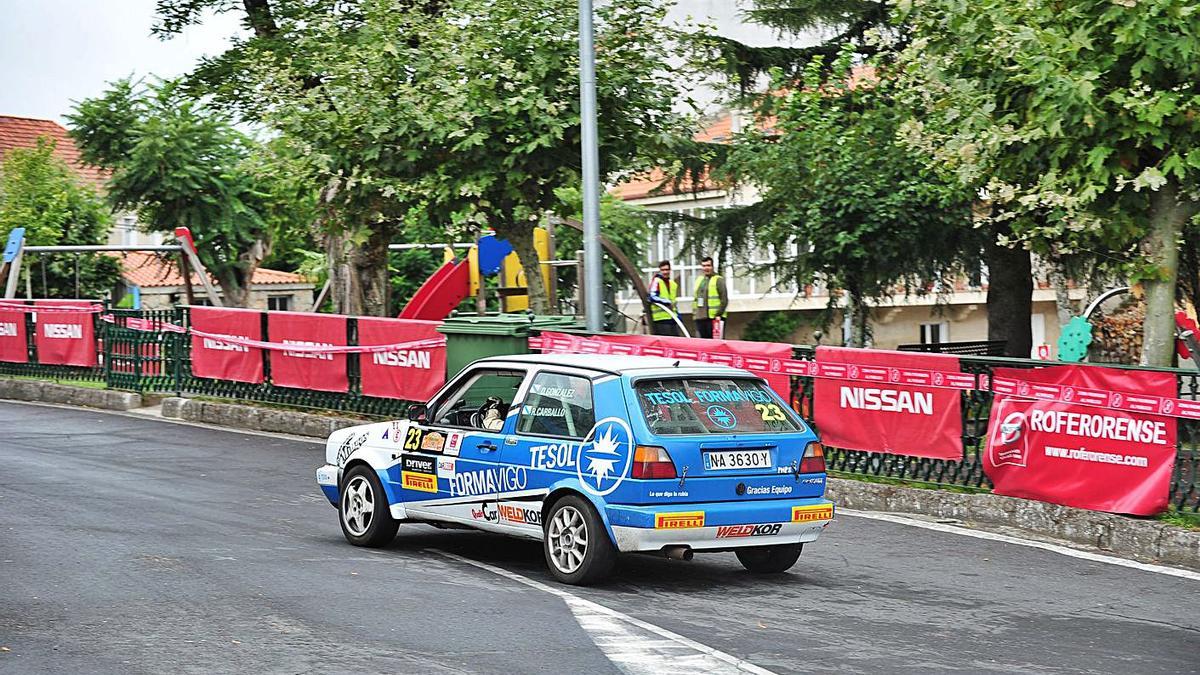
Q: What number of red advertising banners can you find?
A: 8